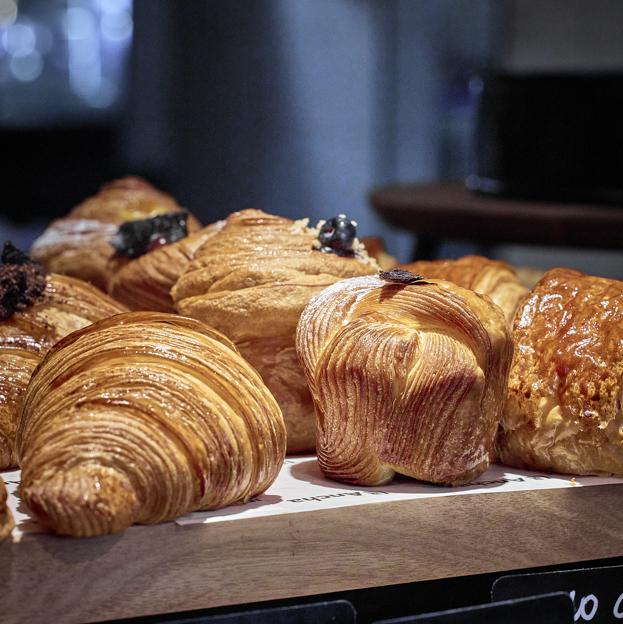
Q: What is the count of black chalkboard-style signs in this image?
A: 3